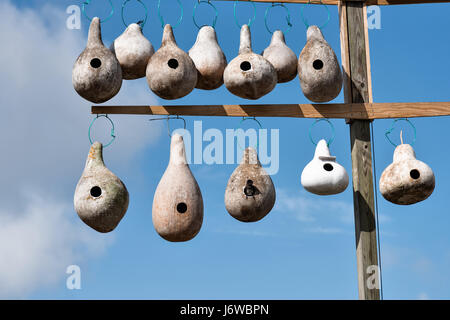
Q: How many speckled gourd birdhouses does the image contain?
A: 11